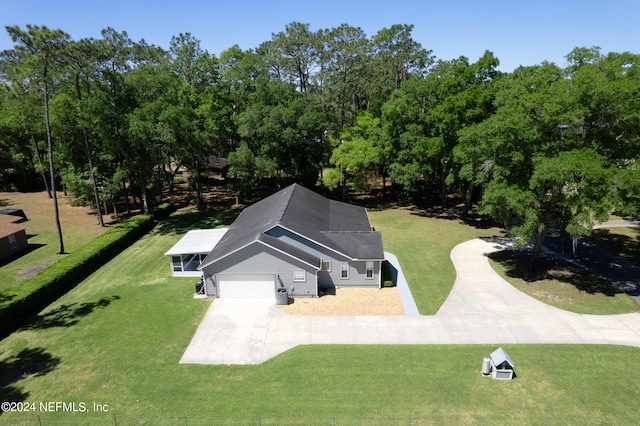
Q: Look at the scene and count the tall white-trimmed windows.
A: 2